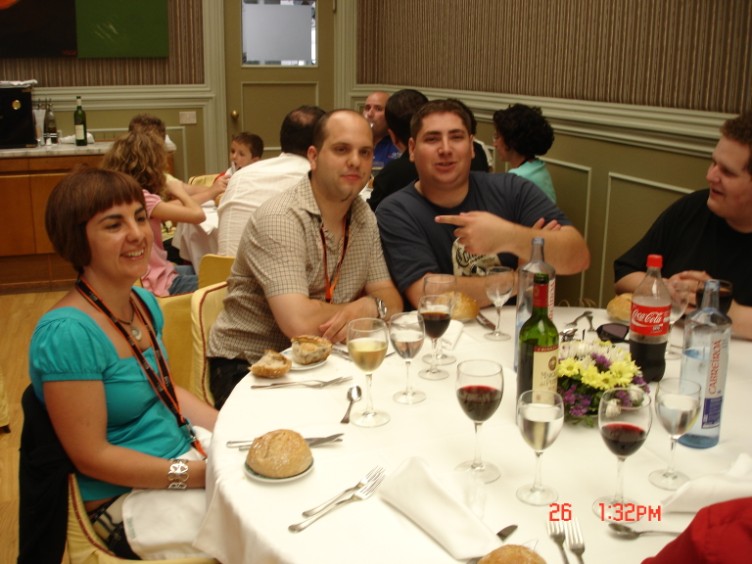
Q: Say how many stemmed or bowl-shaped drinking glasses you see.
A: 11